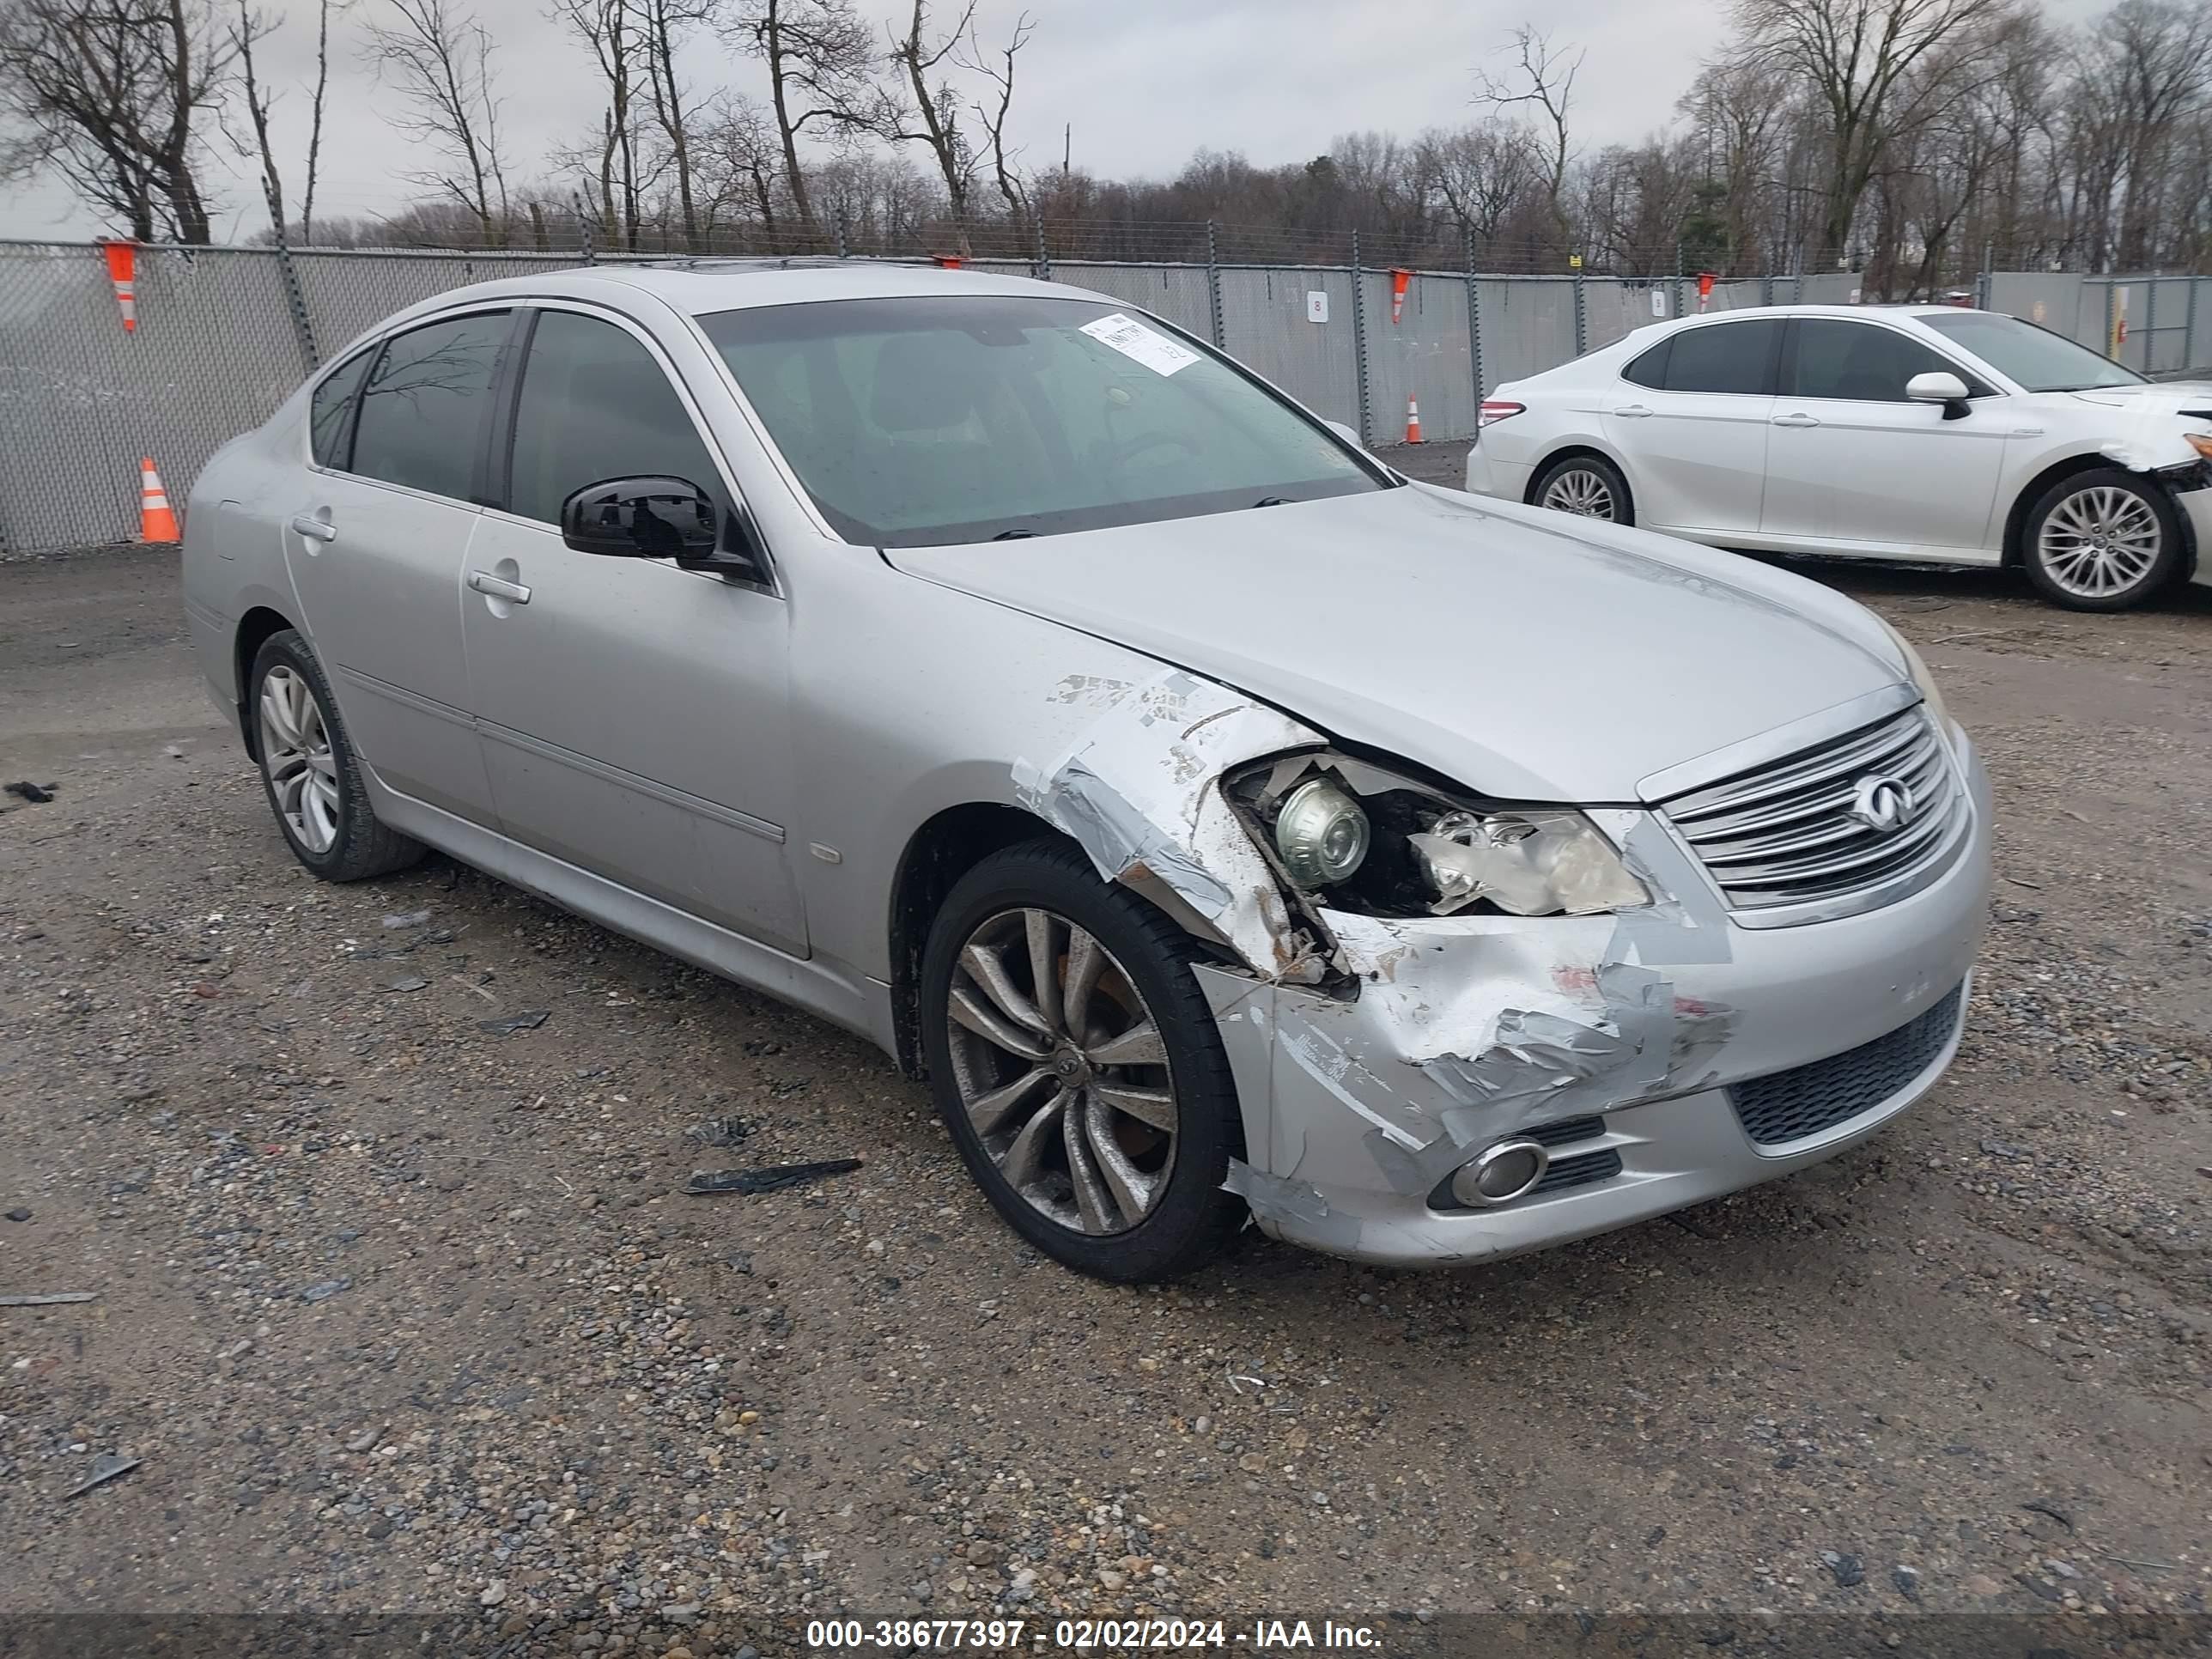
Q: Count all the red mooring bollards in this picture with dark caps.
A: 0